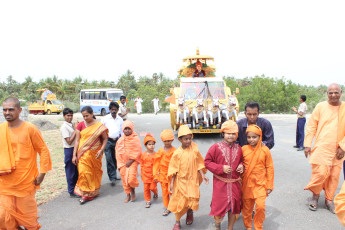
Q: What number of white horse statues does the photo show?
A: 4